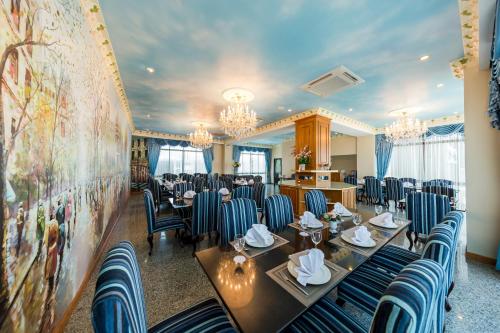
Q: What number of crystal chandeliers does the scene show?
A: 3